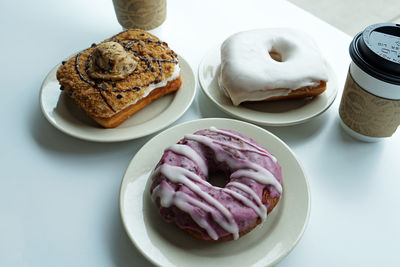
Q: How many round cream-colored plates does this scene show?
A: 3